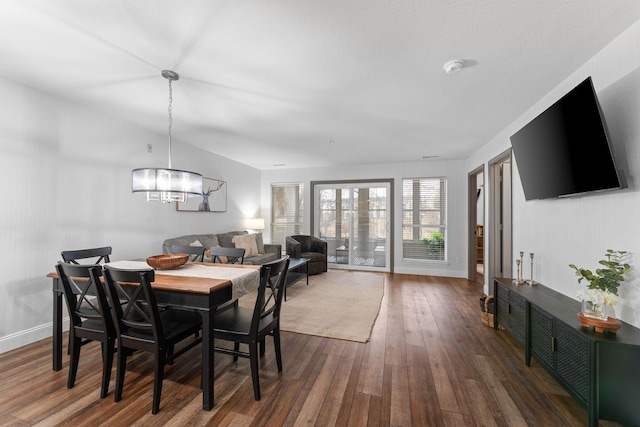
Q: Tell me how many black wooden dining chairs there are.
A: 6